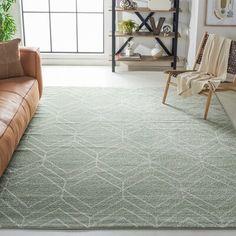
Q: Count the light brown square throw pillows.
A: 1